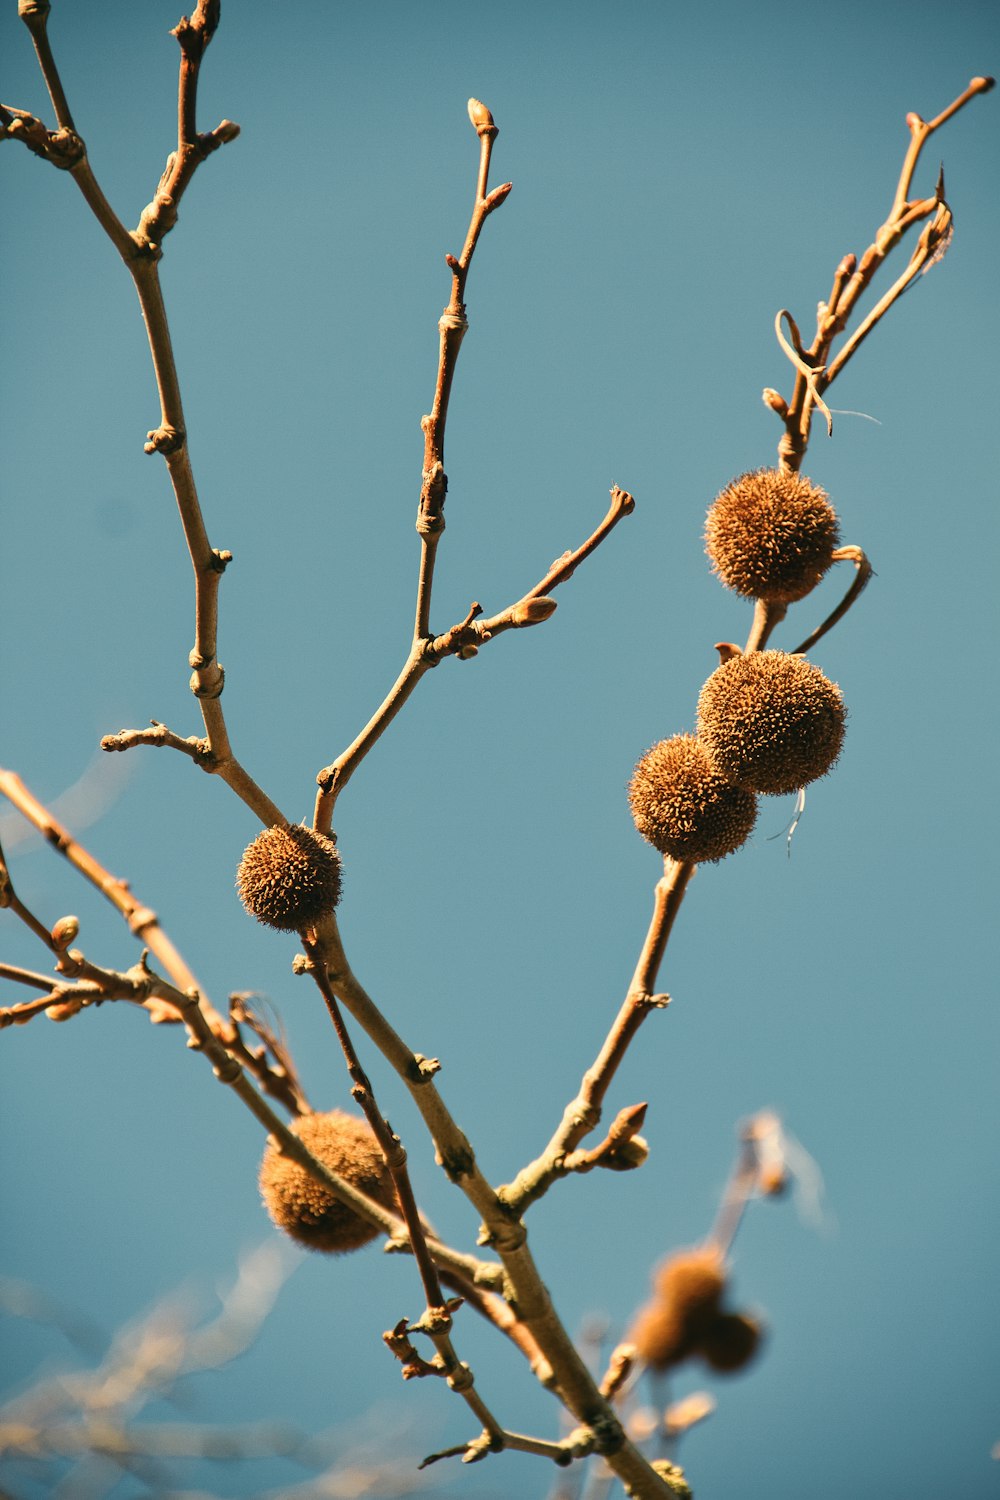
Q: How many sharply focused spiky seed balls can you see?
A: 4